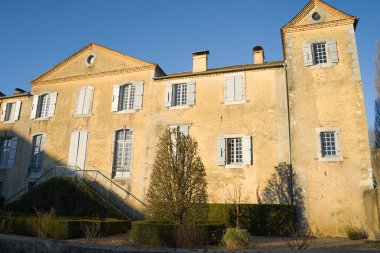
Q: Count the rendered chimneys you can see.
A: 2